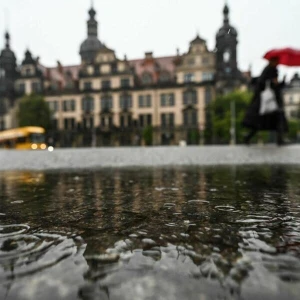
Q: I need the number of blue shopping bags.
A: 0